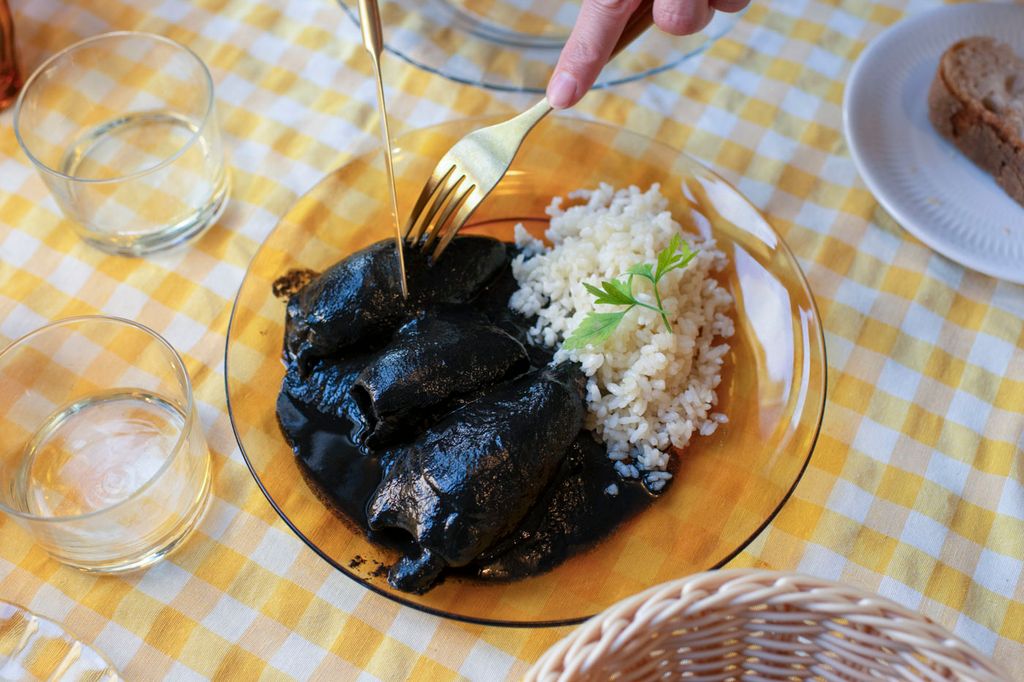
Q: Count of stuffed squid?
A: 3